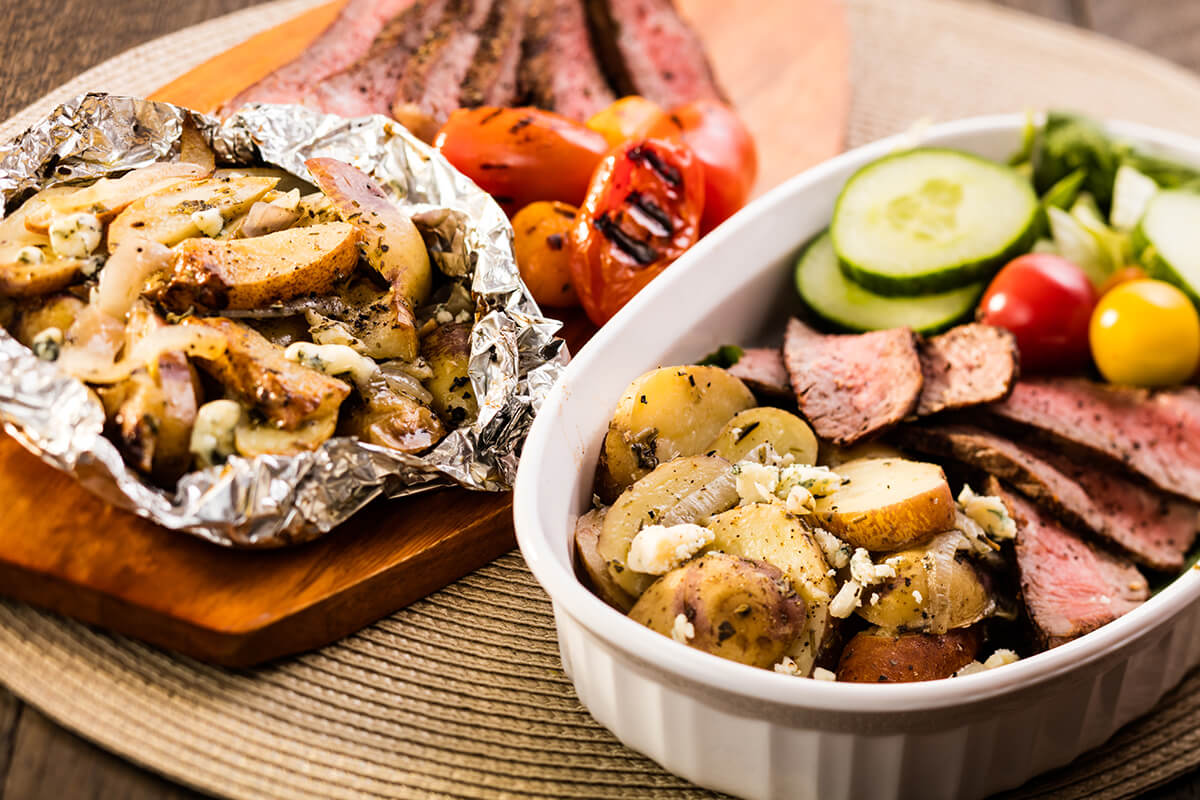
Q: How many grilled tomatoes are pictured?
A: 5